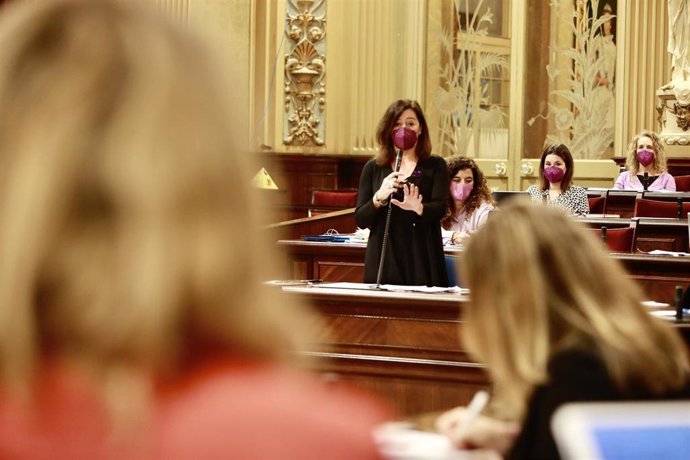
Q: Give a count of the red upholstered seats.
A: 5